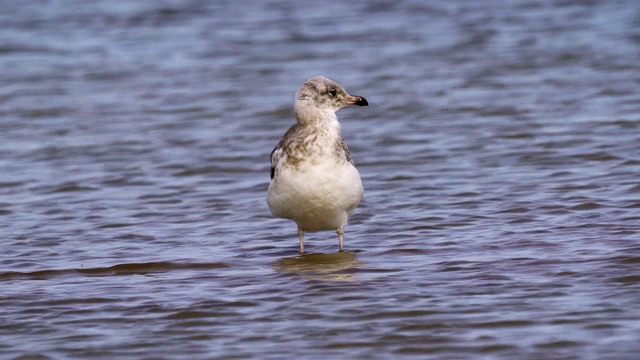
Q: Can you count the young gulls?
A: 1